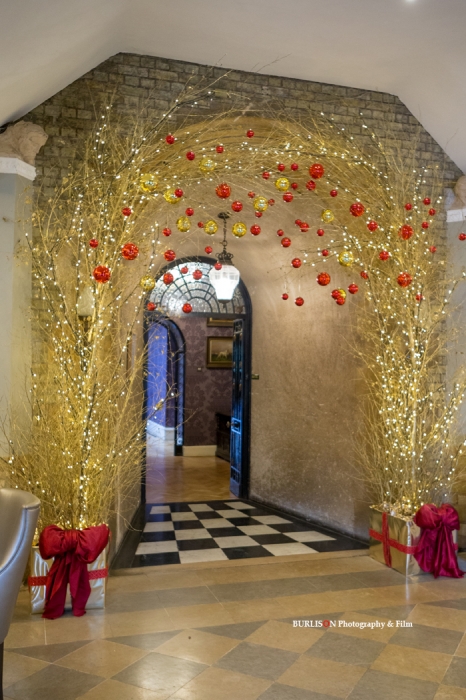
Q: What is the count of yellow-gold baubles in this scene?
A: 12